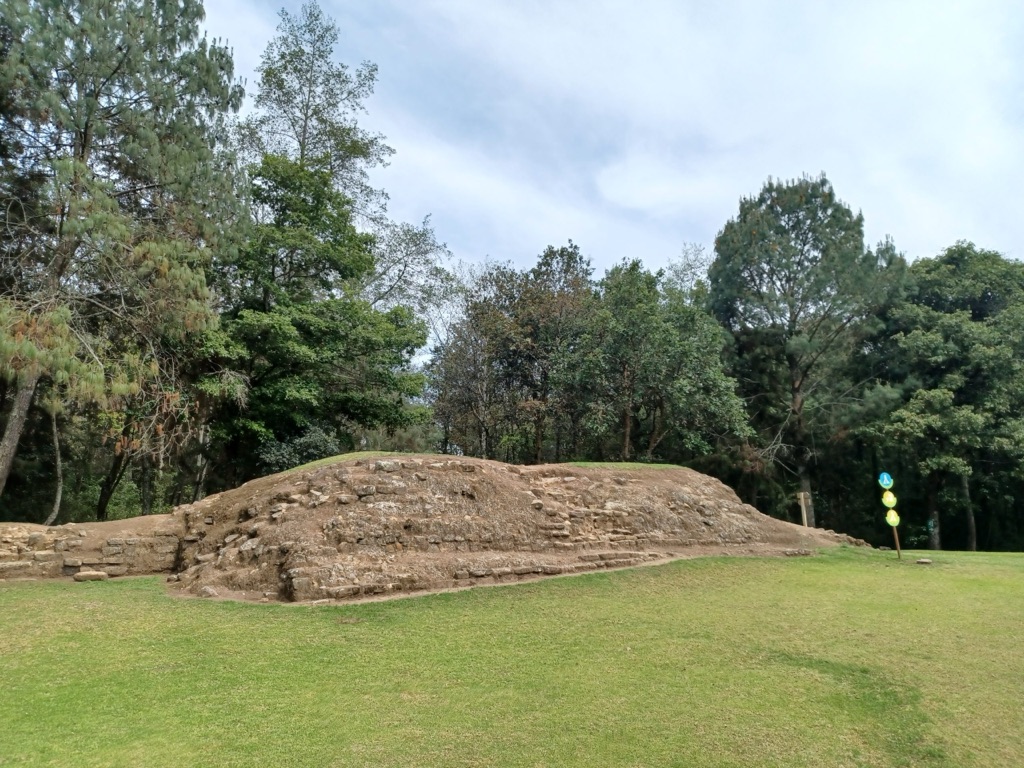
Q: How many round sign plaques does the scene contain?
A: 3